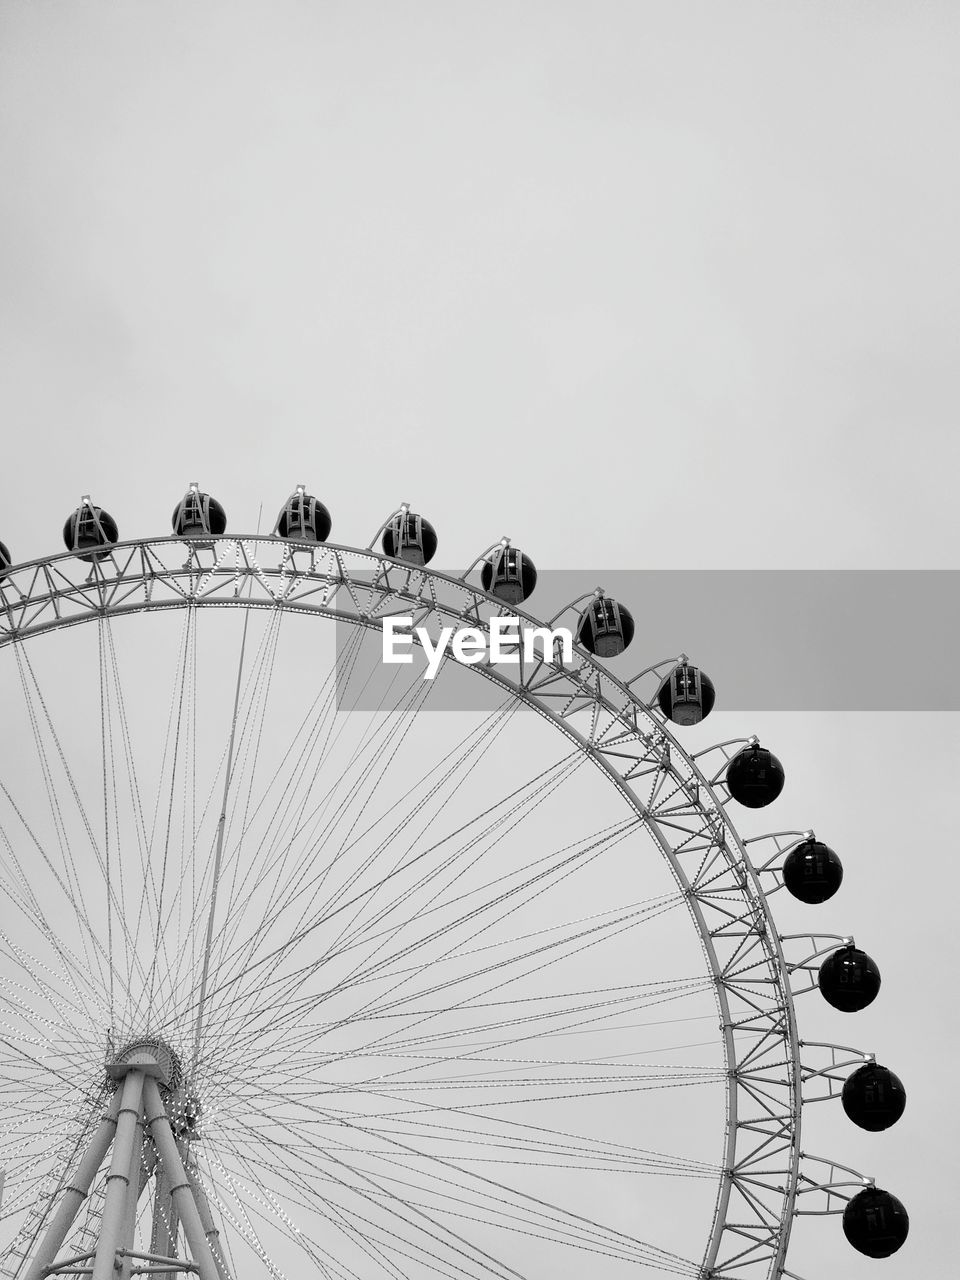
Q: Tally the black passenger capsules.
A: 13